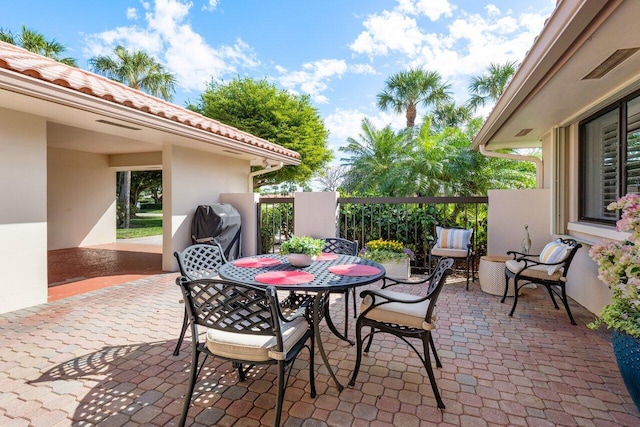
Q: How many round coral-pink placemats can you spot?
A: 4